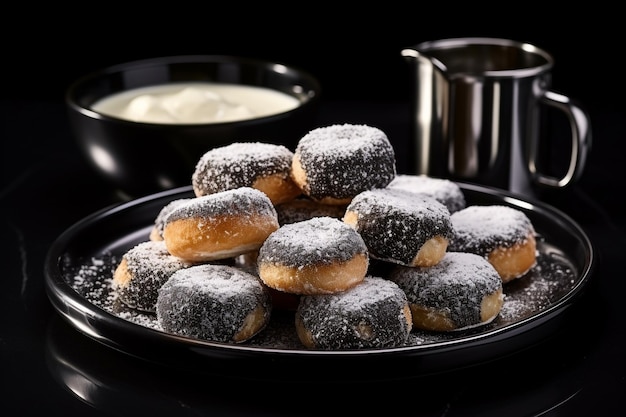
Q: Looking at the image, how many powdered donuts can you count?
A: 13